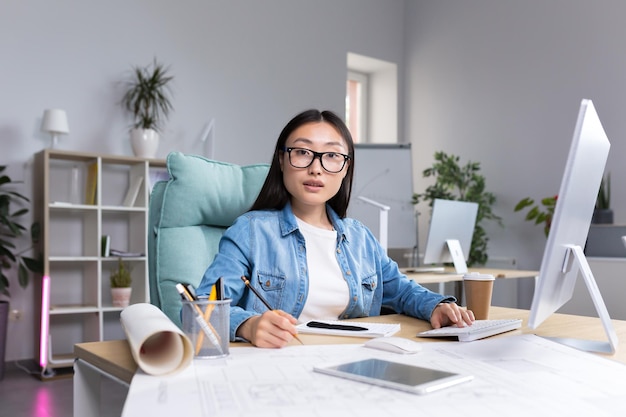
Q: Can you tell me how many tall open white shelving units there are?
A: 1